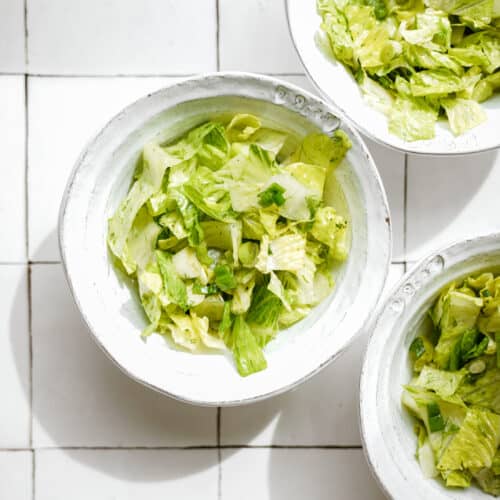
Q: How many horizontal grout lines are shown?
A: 3